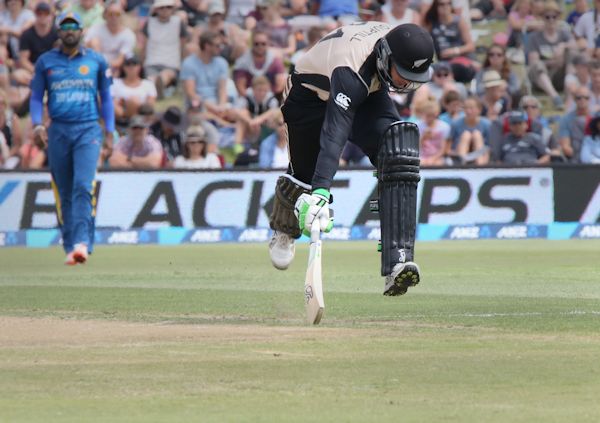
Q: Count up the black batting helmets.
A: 1